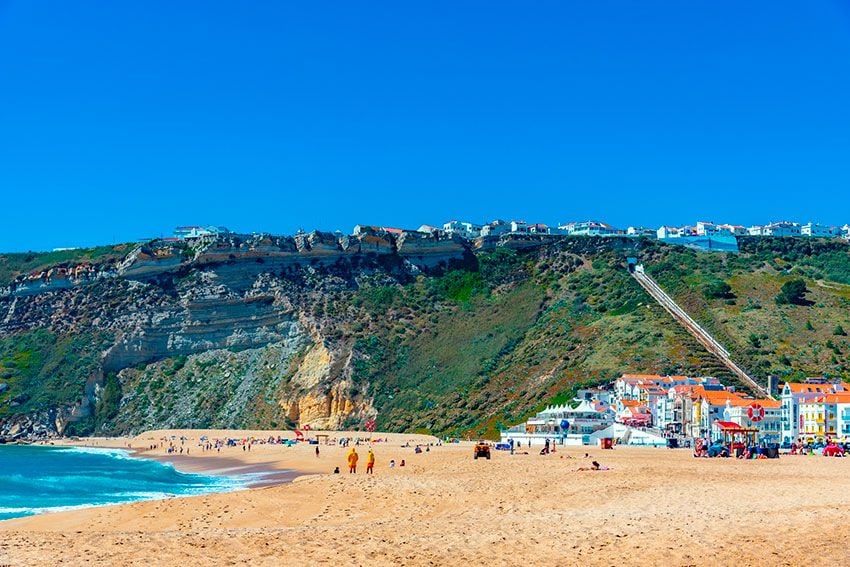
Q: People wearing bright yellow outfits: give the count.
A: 2